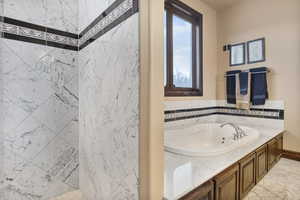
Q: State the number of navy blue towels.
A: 3